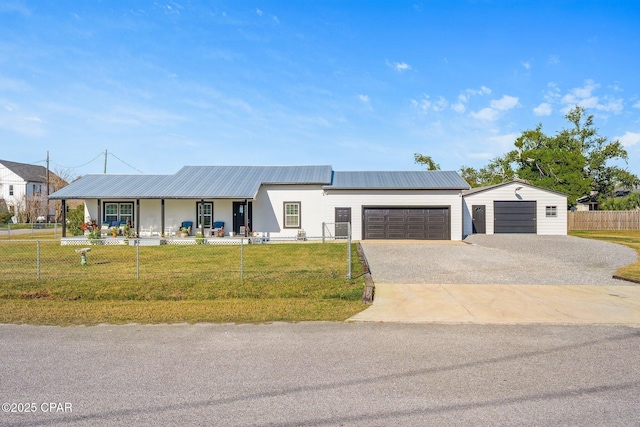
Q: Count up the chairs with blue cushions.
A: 2